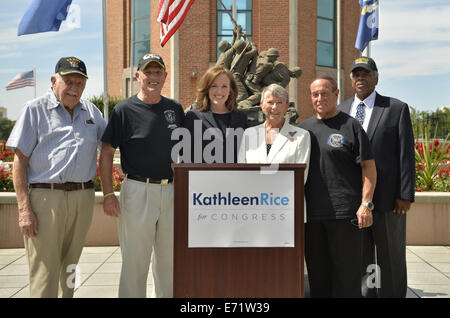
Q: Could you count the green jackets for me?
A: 0